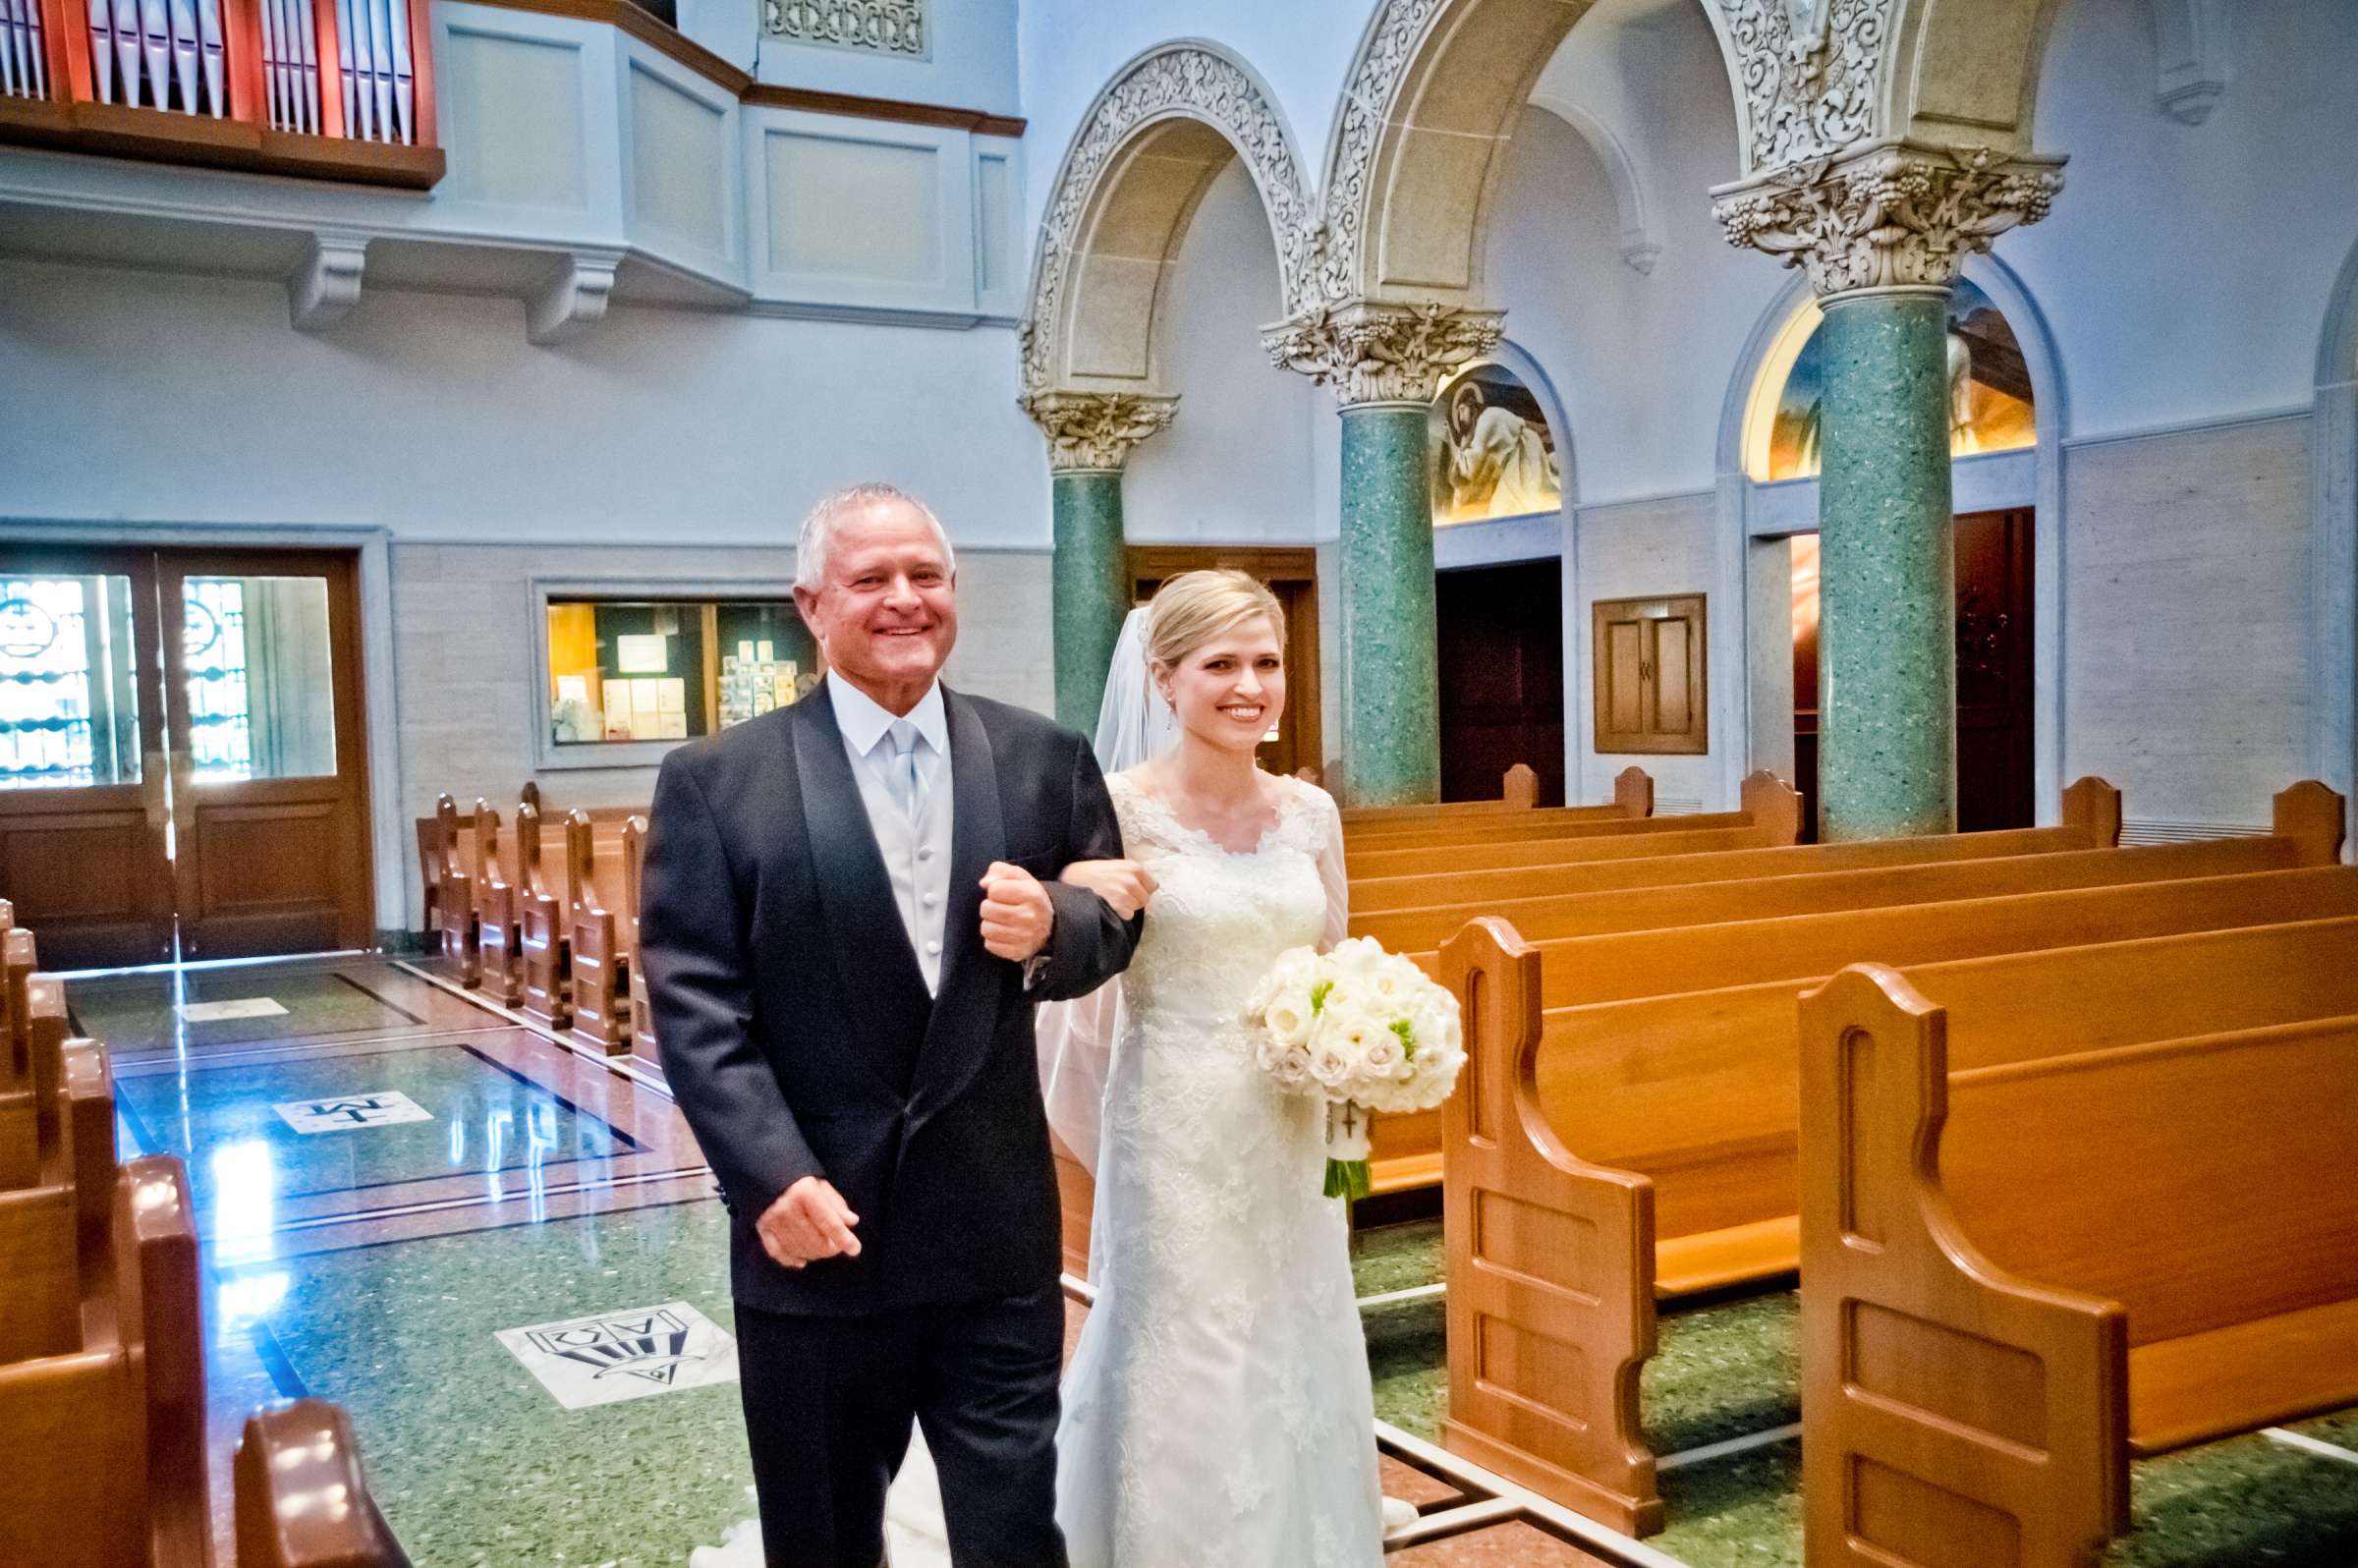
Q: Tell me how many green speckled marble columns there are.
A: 3